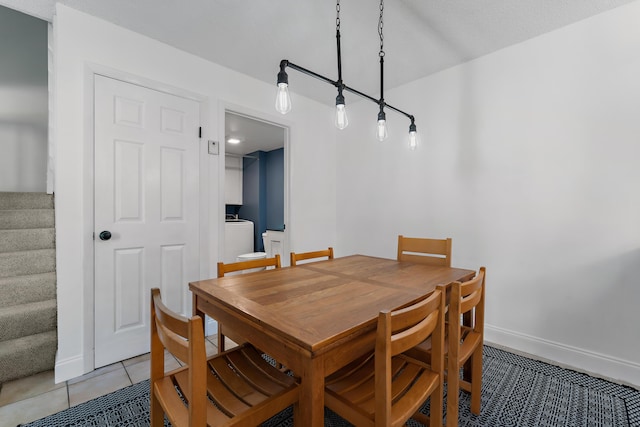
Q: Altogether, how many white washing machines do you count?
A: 1